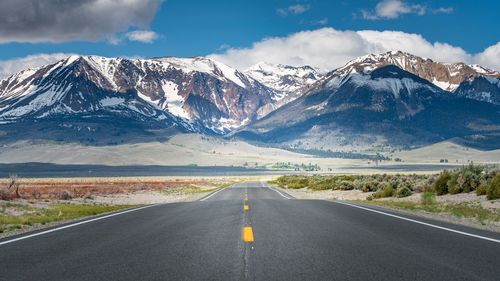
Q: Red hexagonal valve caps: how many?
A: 0